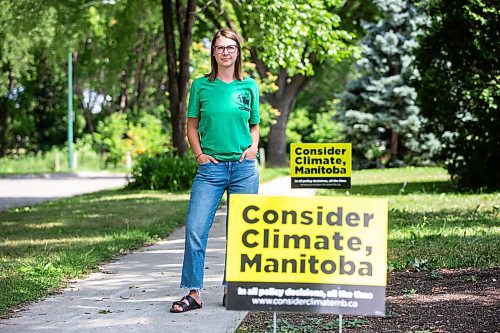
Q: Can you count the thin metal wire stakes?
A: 2